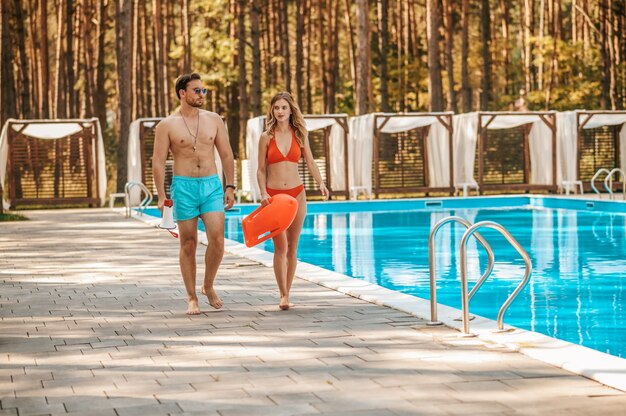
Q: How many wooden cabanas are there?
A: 6